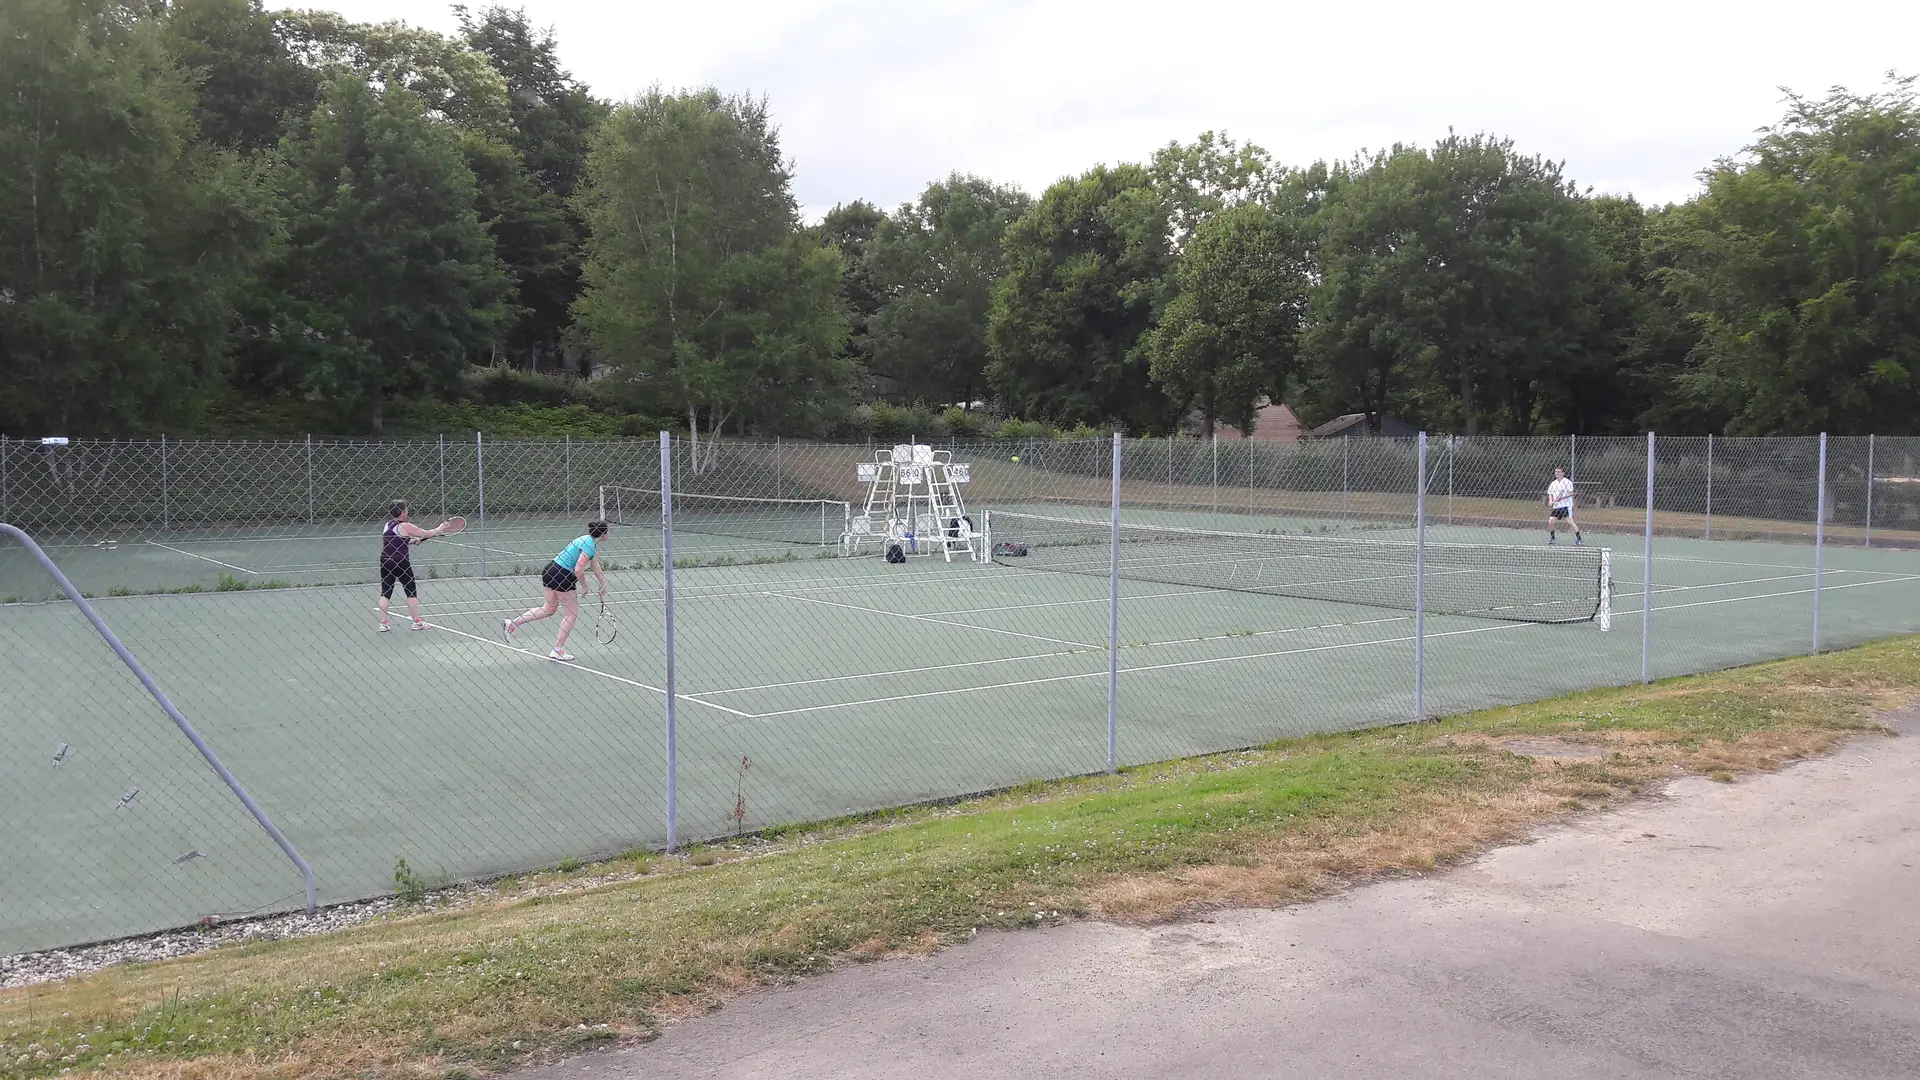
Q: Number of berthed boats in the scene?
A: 0